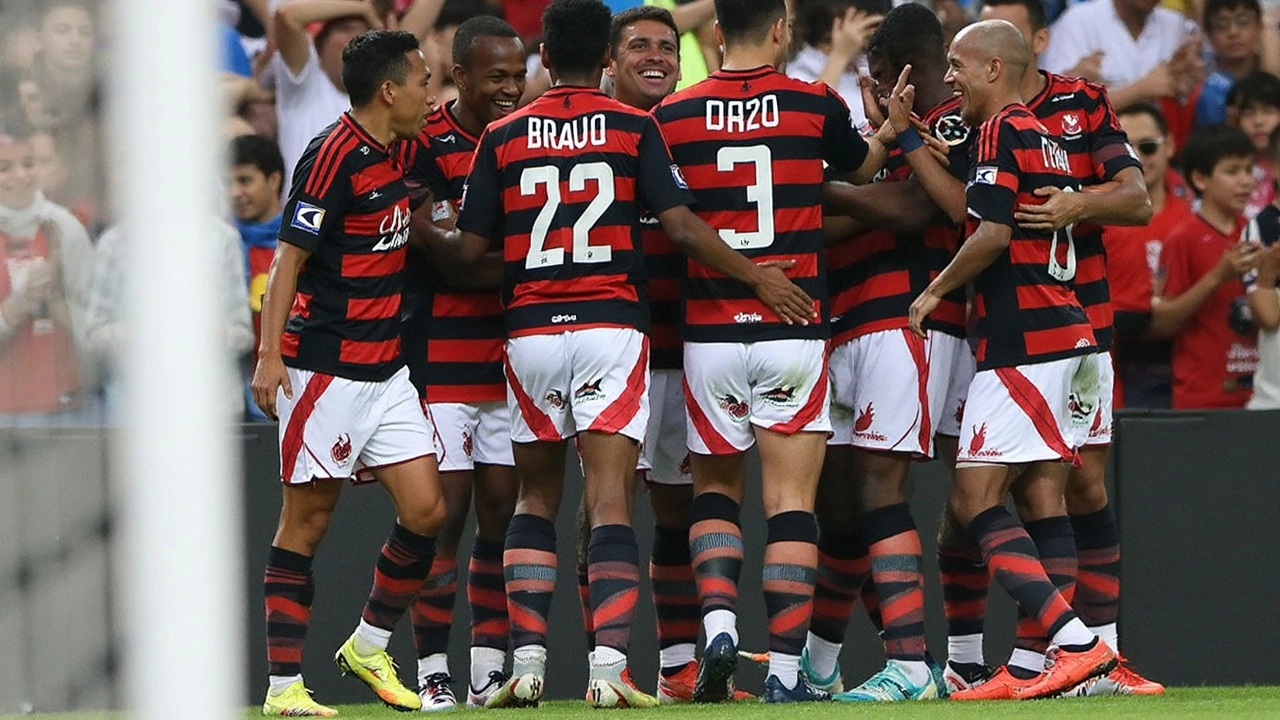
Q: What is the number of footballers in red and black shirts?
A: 8